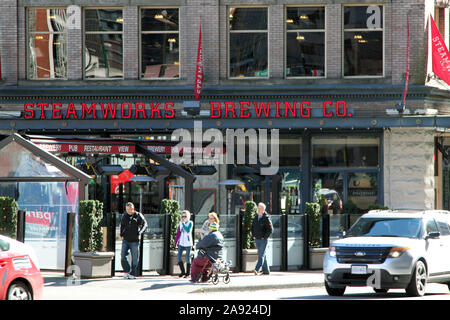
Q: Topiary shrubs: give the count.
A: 5